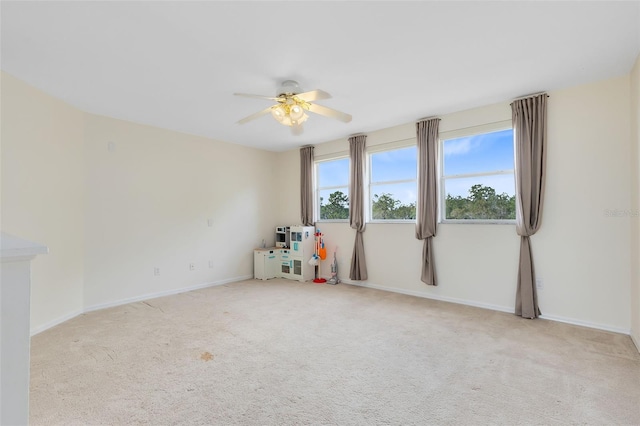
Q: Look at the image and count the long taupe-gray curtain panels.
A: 4